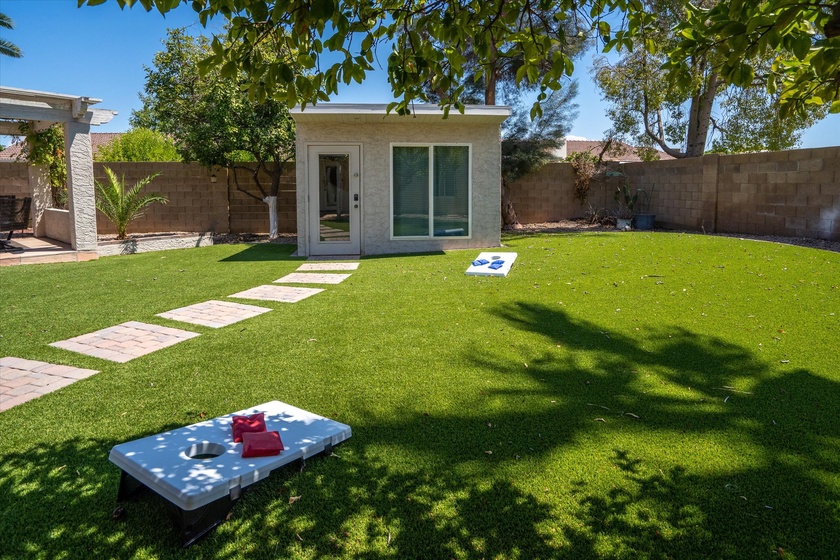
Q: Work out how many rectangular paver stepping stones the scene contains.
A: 6